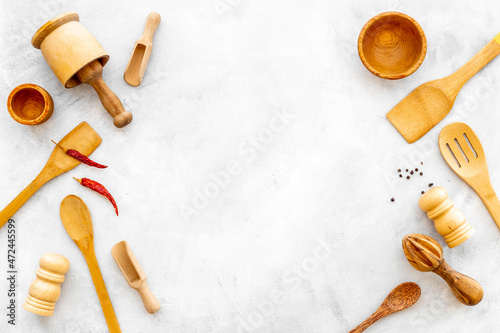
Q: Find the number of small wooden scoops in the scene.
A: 2